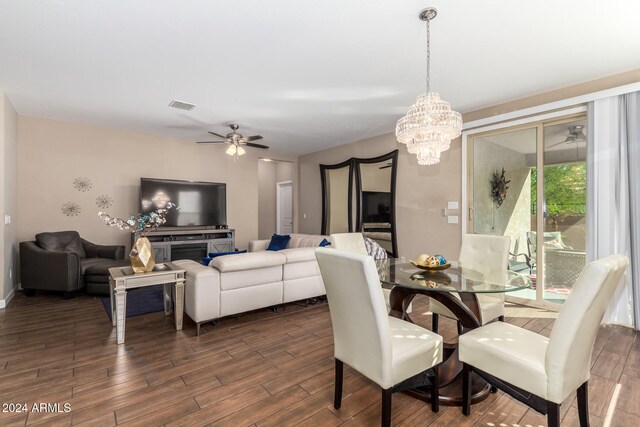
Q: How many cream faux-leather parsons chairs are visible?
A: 4